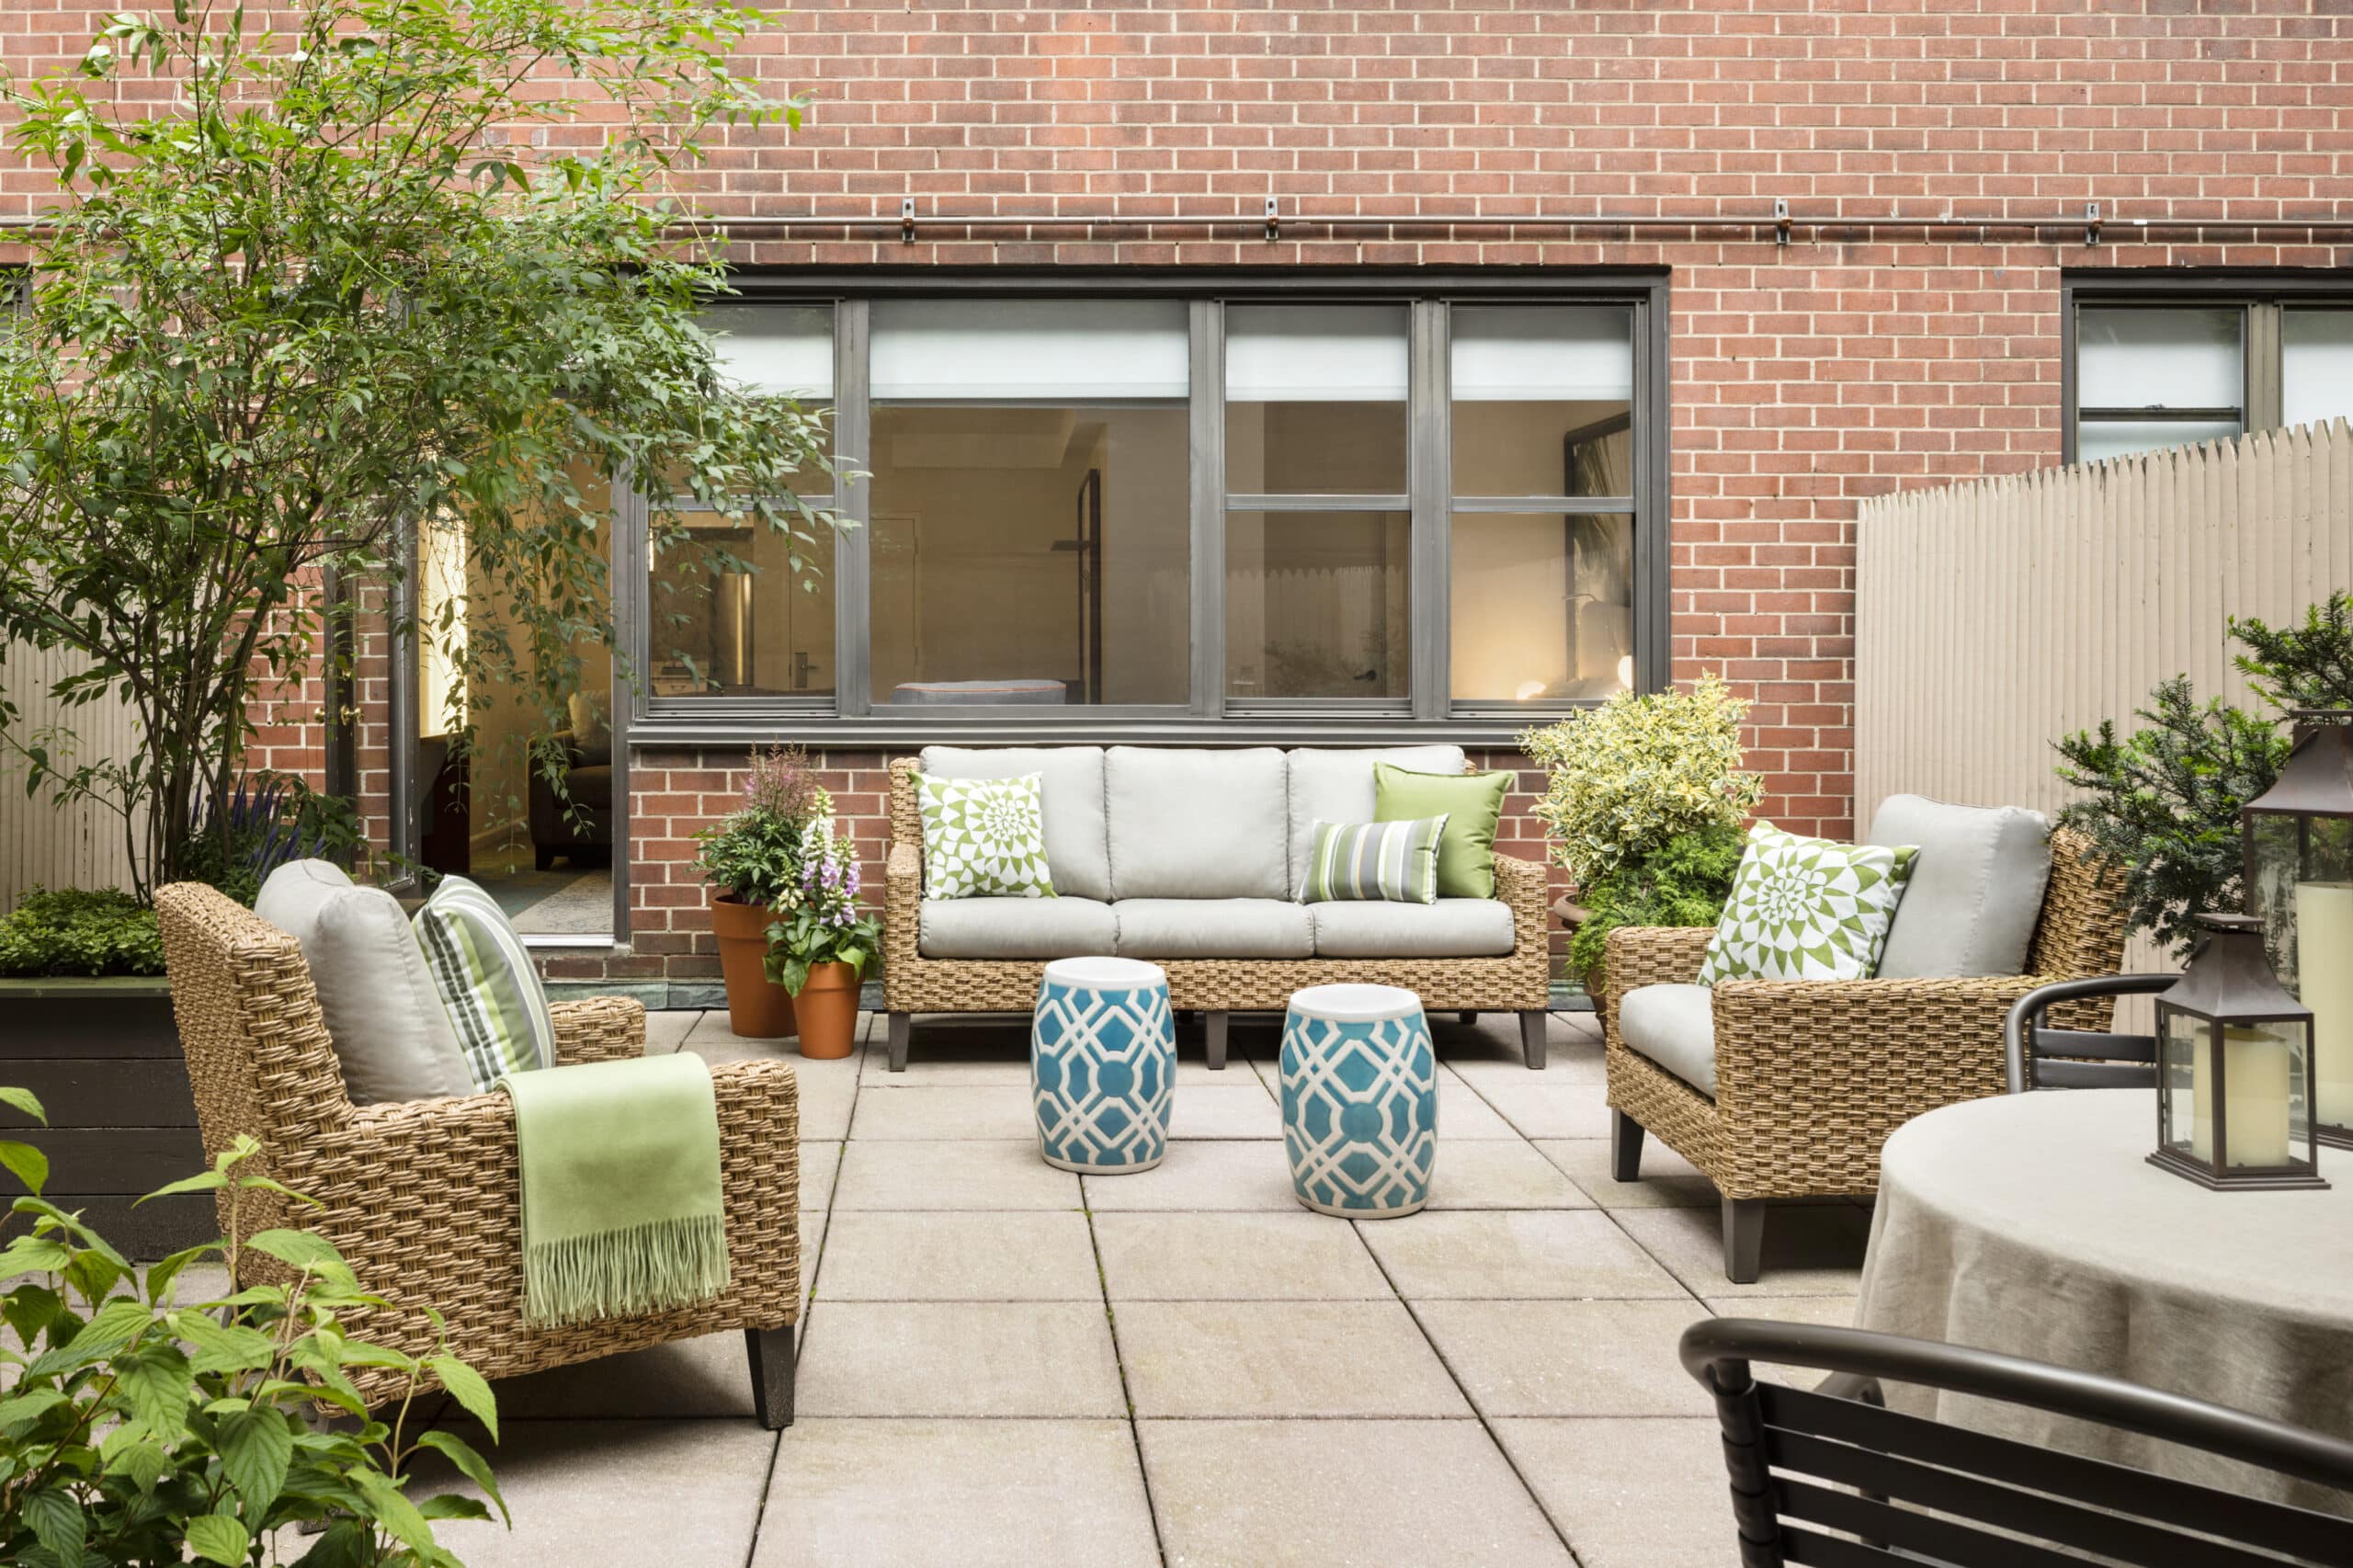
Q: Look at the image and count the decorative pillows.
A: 5